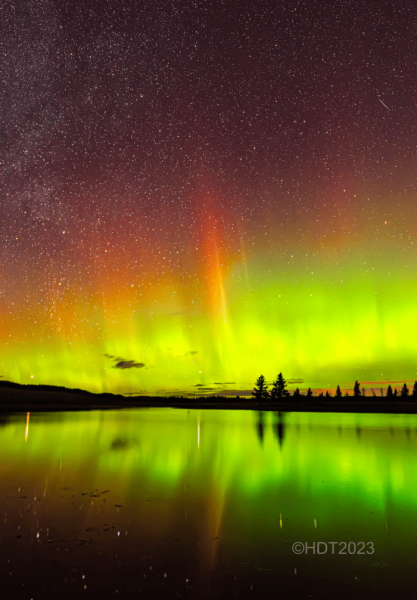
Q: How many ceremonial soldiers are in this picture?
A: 0